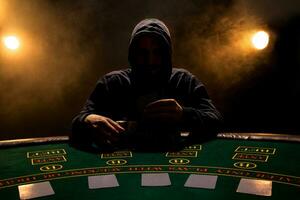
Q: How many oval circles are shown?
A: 4